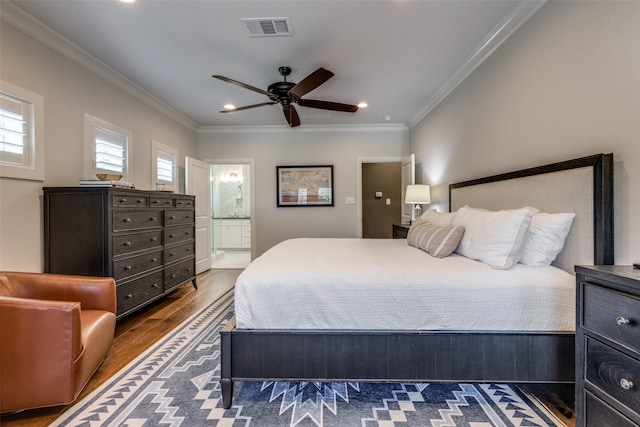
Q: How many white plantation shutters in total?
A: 3